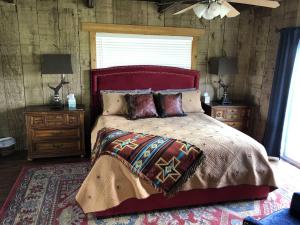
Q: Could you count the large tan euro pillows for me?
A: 2